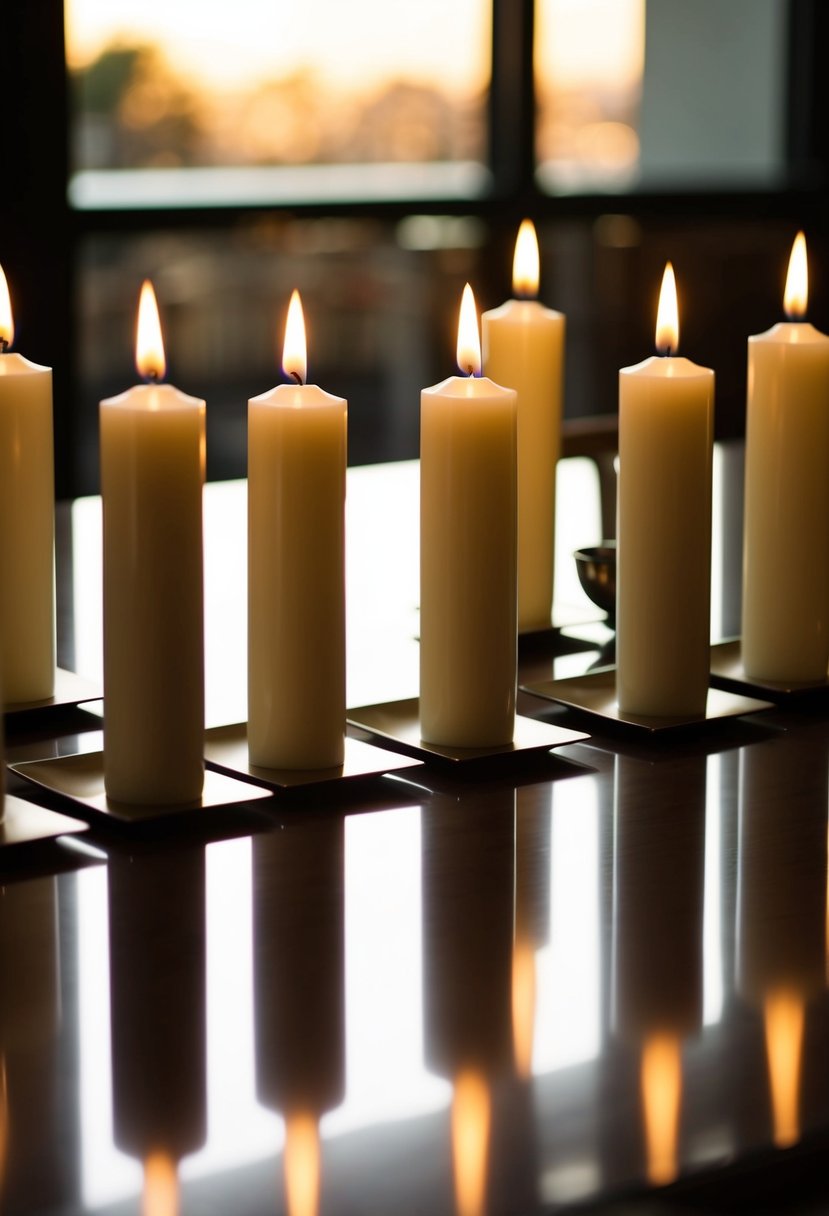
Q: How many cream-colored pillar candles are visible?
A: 7